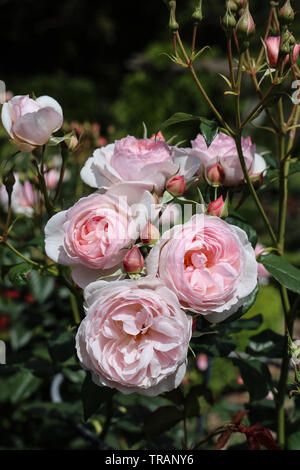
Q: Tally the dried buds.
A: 0